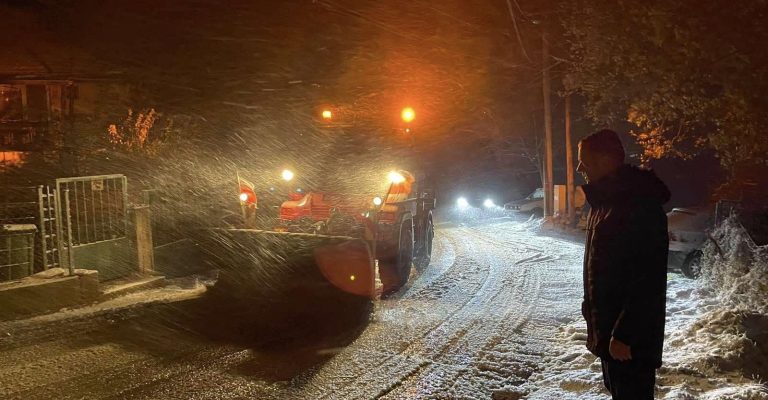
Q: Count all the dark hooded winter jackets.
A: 1